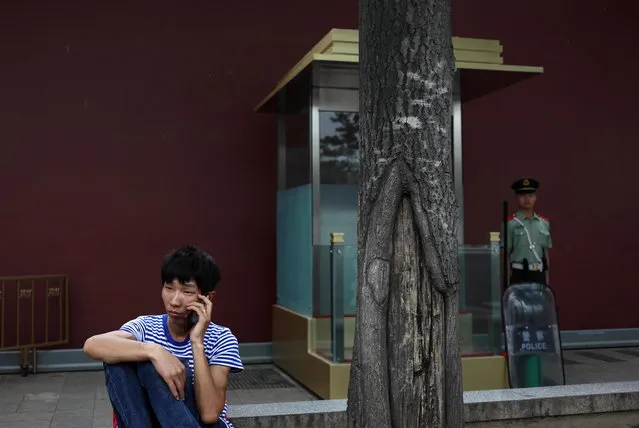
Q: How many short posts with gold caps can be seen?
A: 2